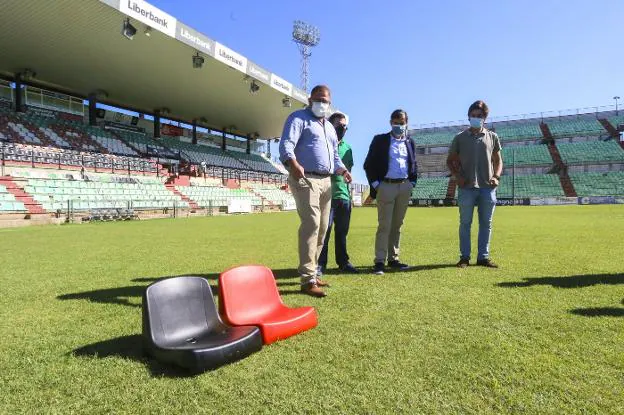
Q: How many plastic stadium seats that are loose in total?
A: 2